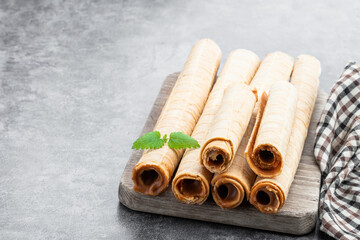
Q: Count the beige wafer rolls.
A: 6